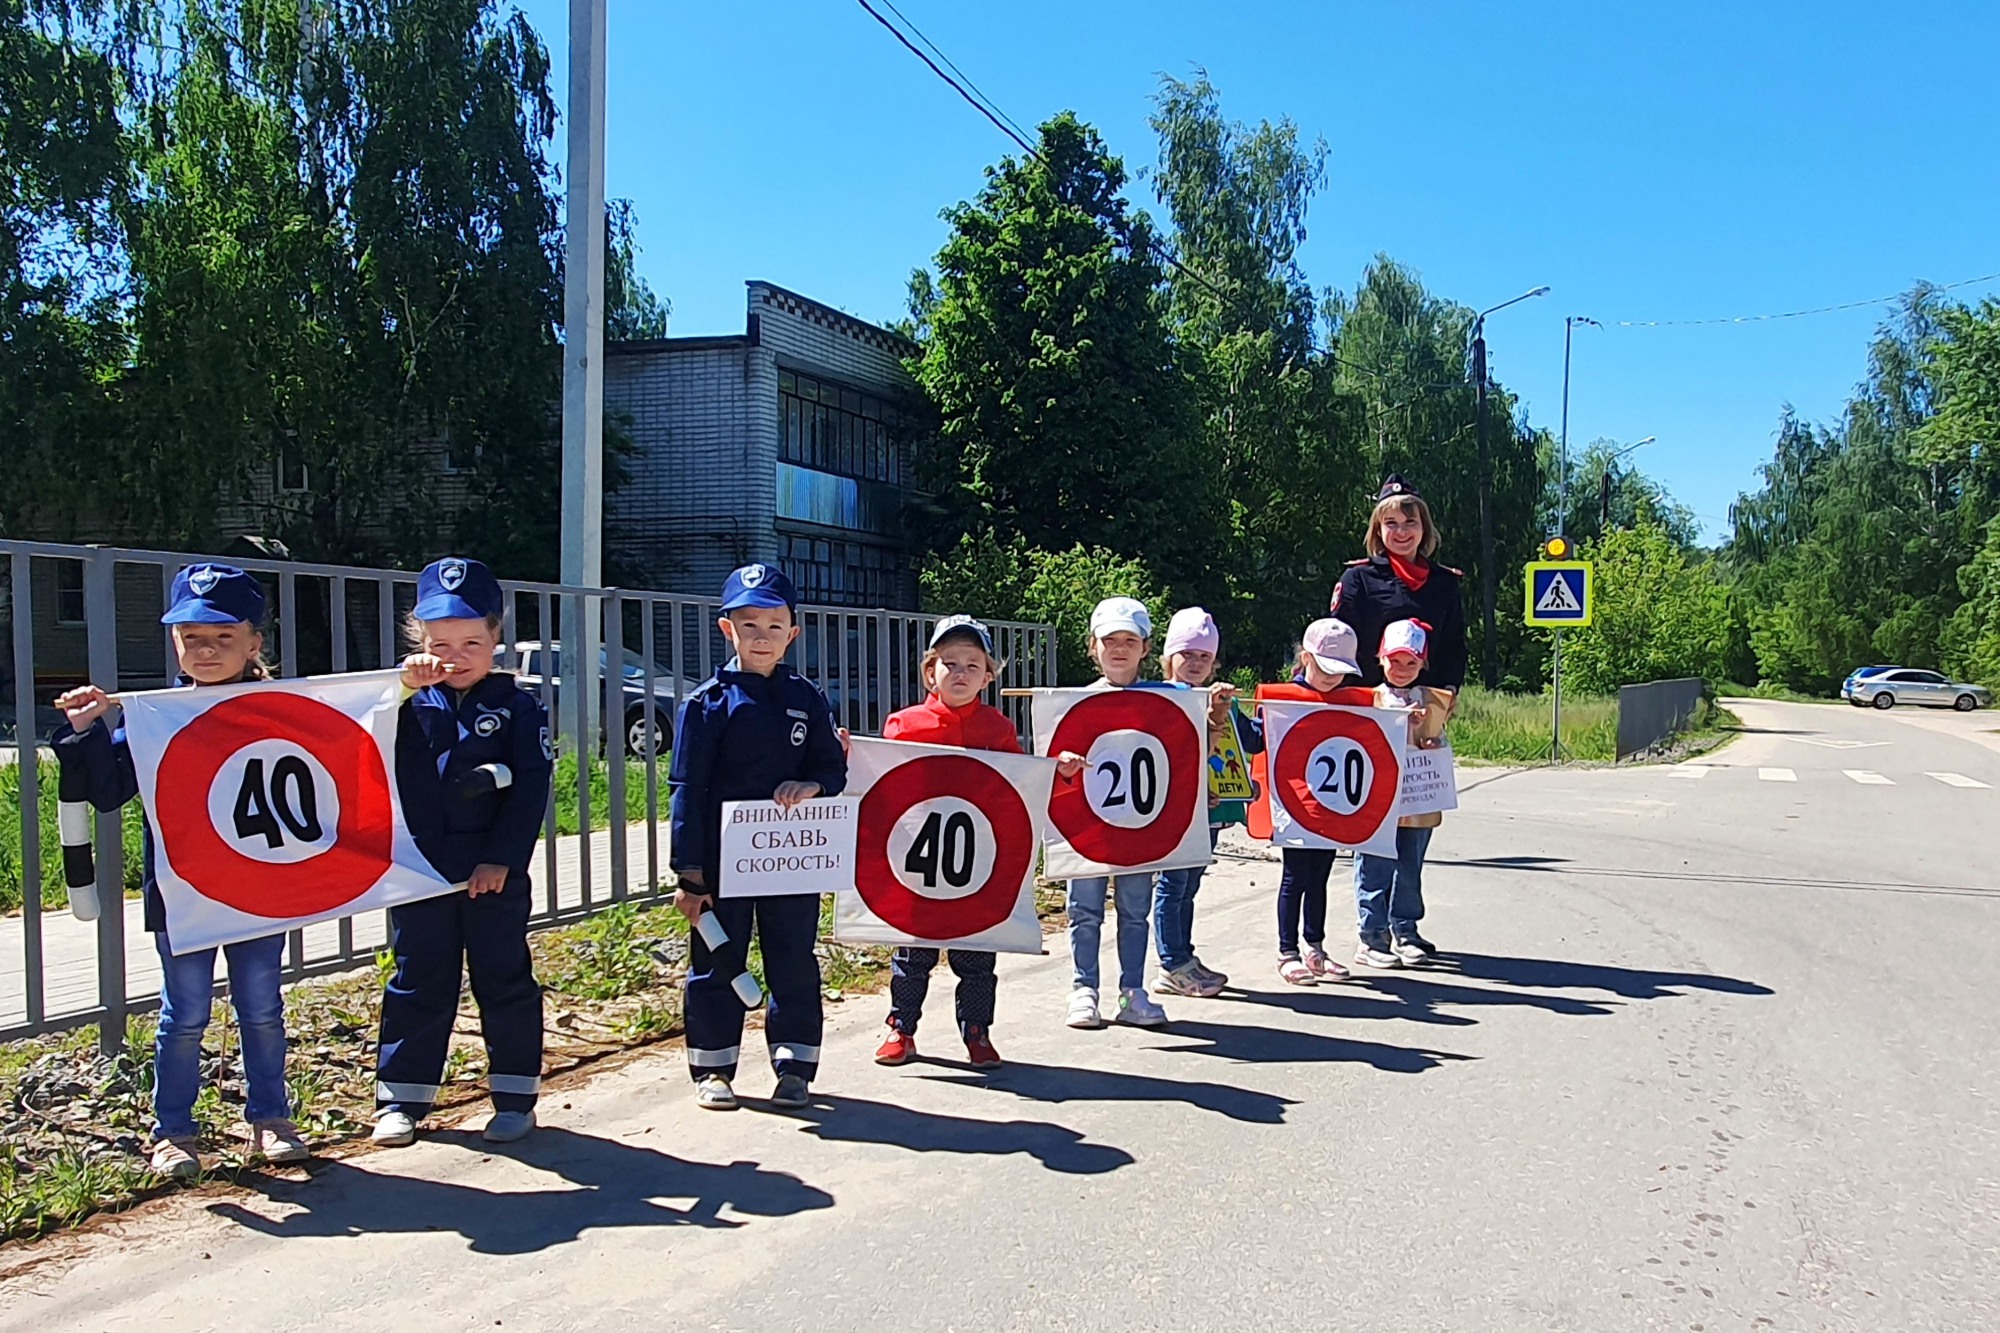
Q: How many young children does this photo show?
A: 8